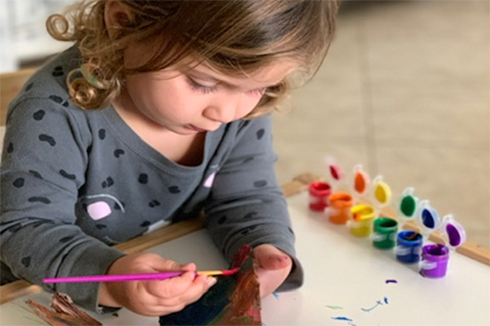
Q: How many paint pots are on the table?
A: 6